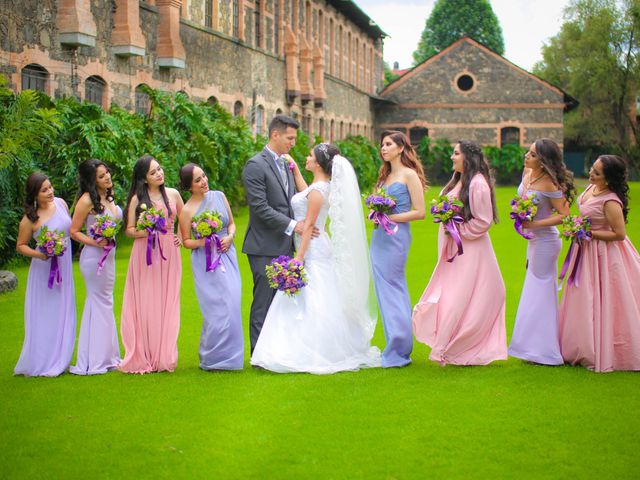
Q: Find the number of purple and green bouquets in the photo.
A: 9